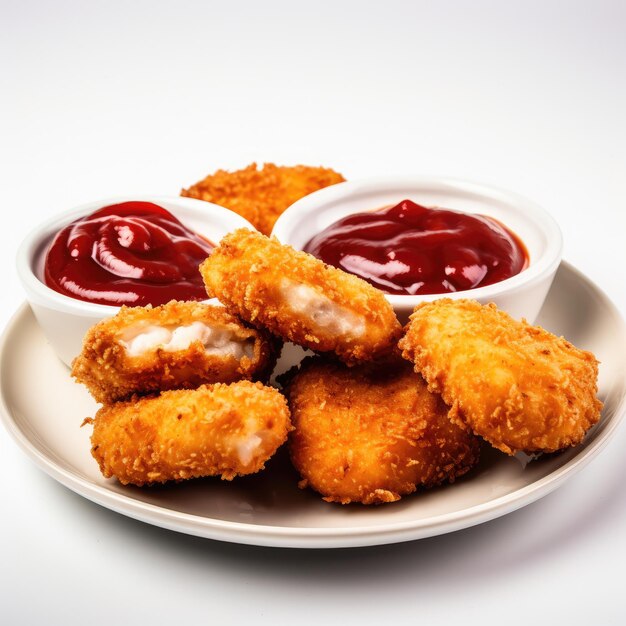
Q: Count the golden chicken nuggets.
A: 6